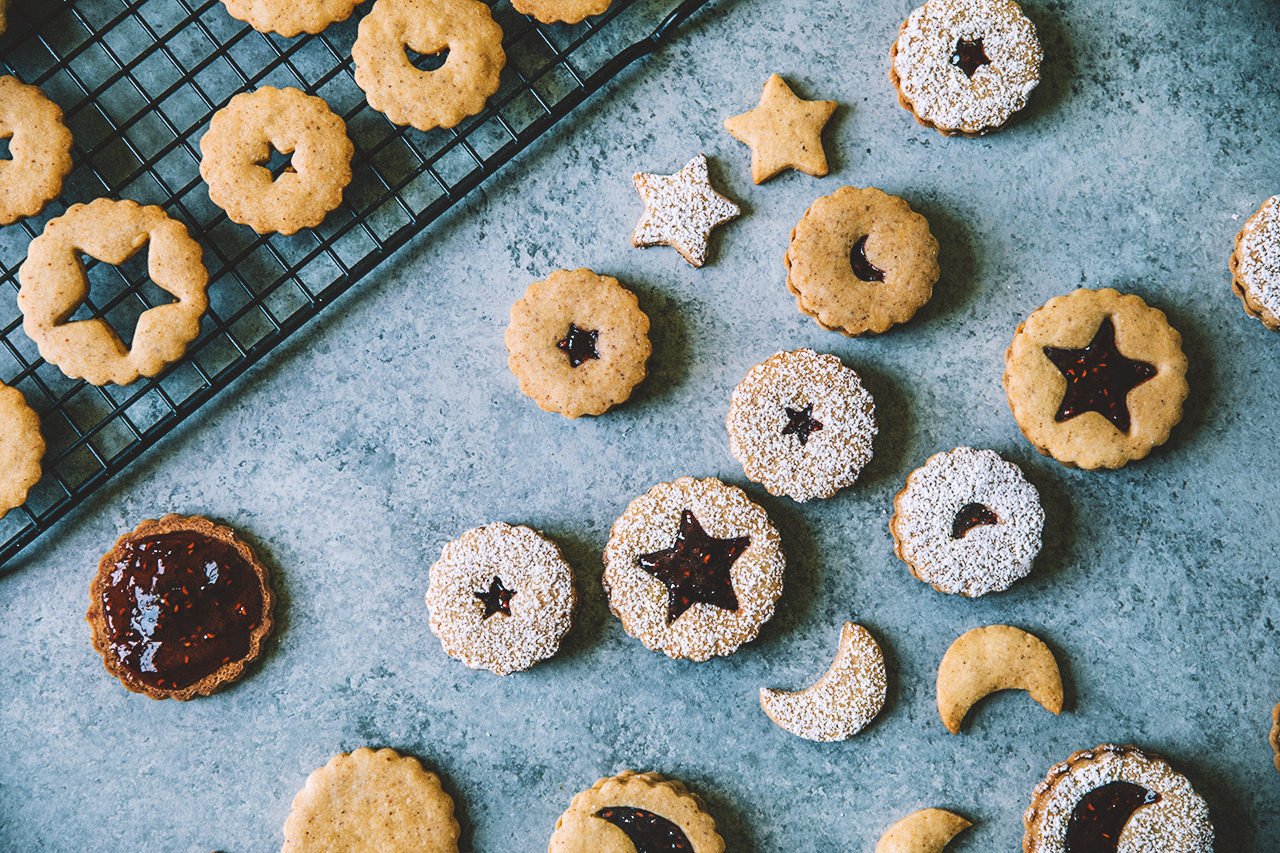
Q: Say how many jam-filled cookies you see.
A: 11